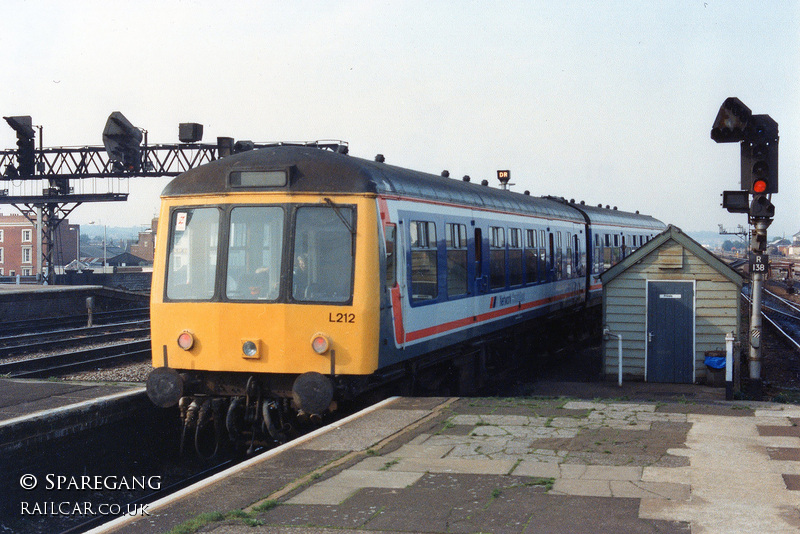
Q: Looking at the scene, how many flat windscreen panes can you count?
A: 3